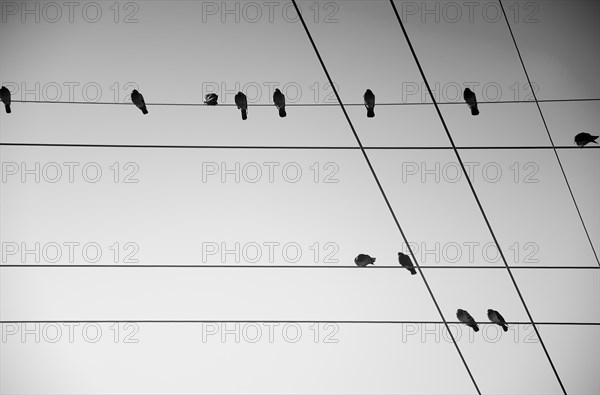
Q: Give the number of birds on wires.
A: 12